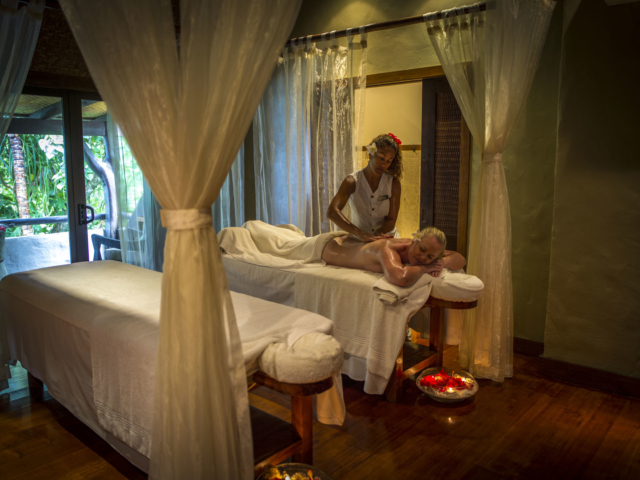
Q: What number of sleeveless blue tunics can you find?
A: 0